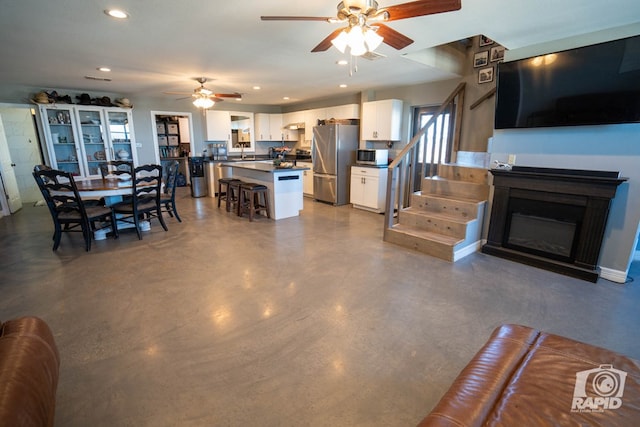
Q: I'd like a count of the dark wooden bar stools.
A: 3